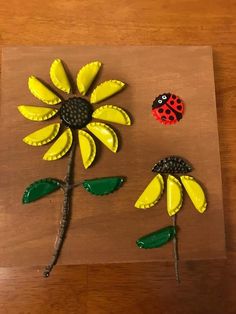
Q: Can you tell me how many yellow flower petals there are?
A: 13